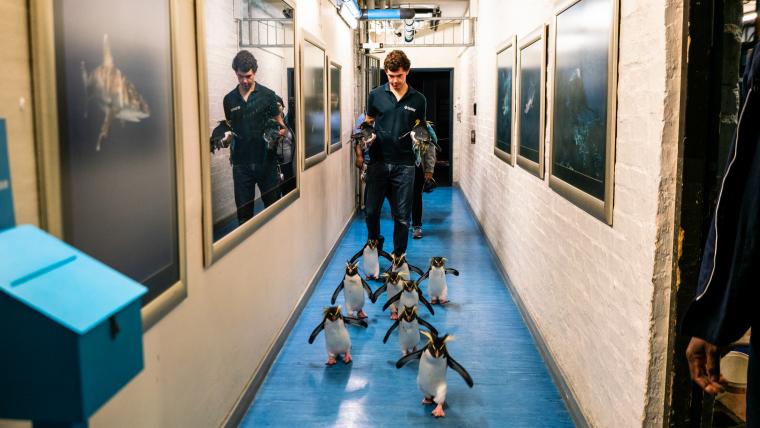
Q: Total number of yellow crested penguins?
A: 9